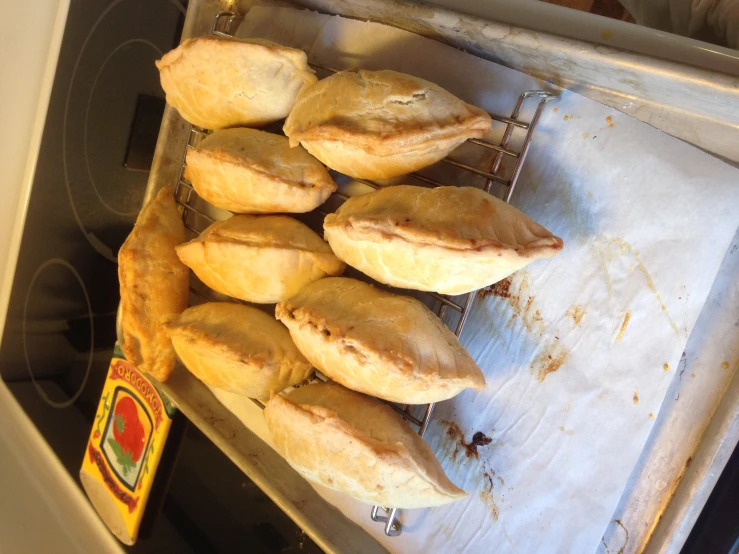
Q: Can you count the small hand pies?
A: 9